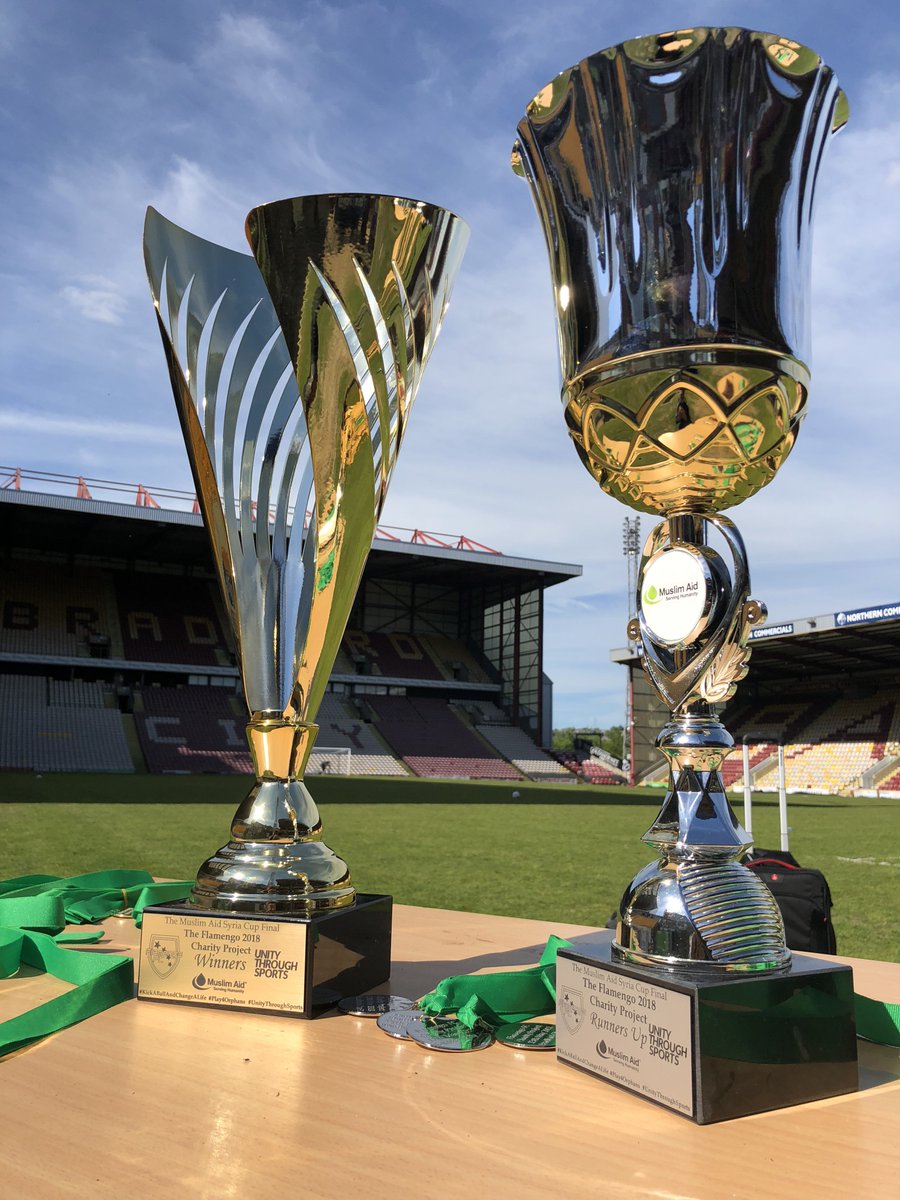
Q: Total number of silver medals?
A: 4